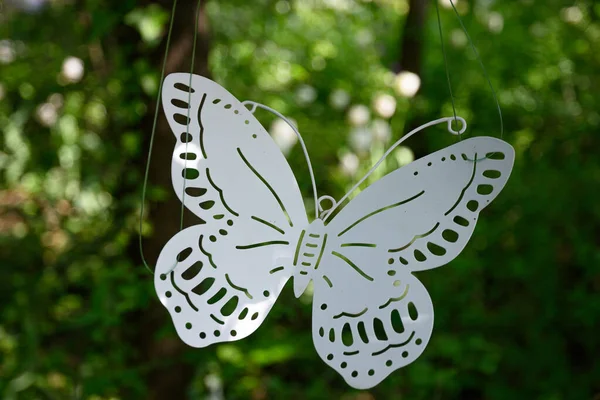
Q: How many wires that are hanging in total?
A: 4